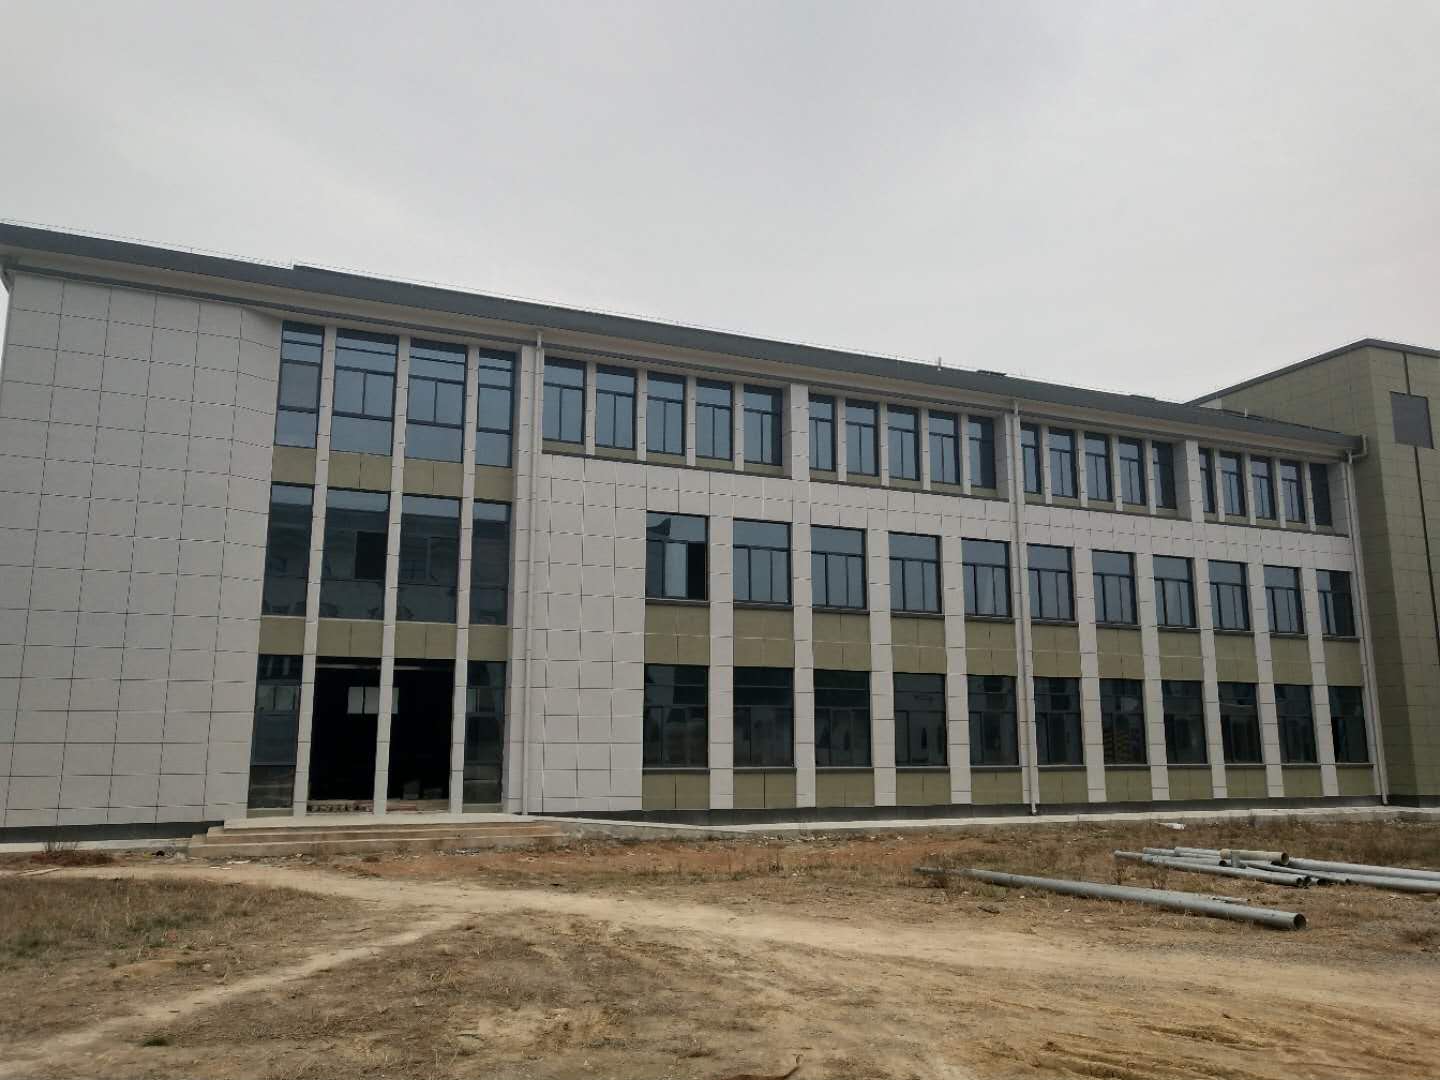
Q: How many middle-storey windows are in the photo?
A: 15